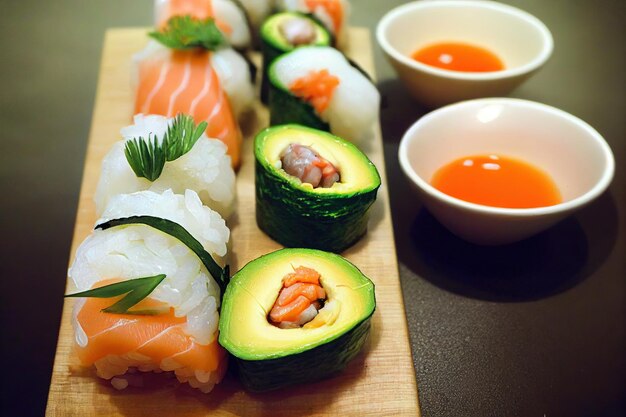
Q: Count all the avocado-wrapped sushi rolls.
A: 3